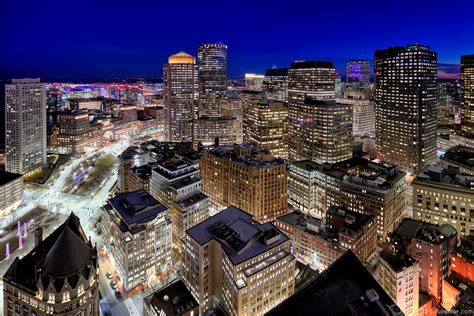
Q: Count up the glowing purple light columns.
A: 4